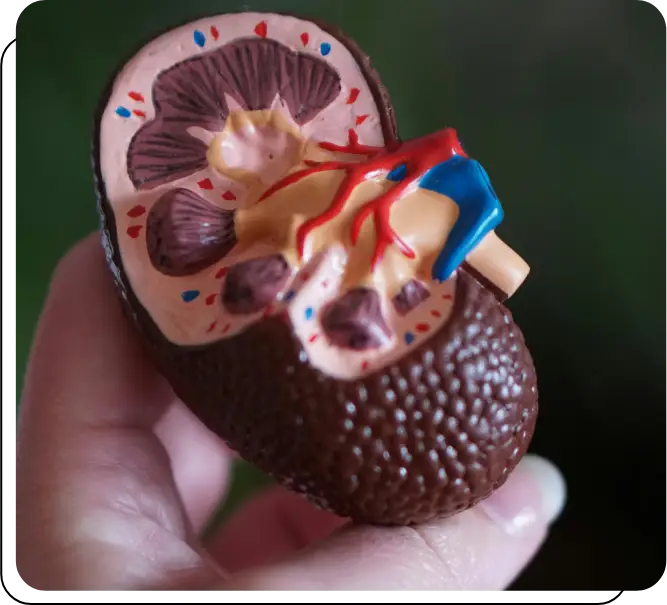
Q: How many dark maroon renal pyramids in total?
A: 5